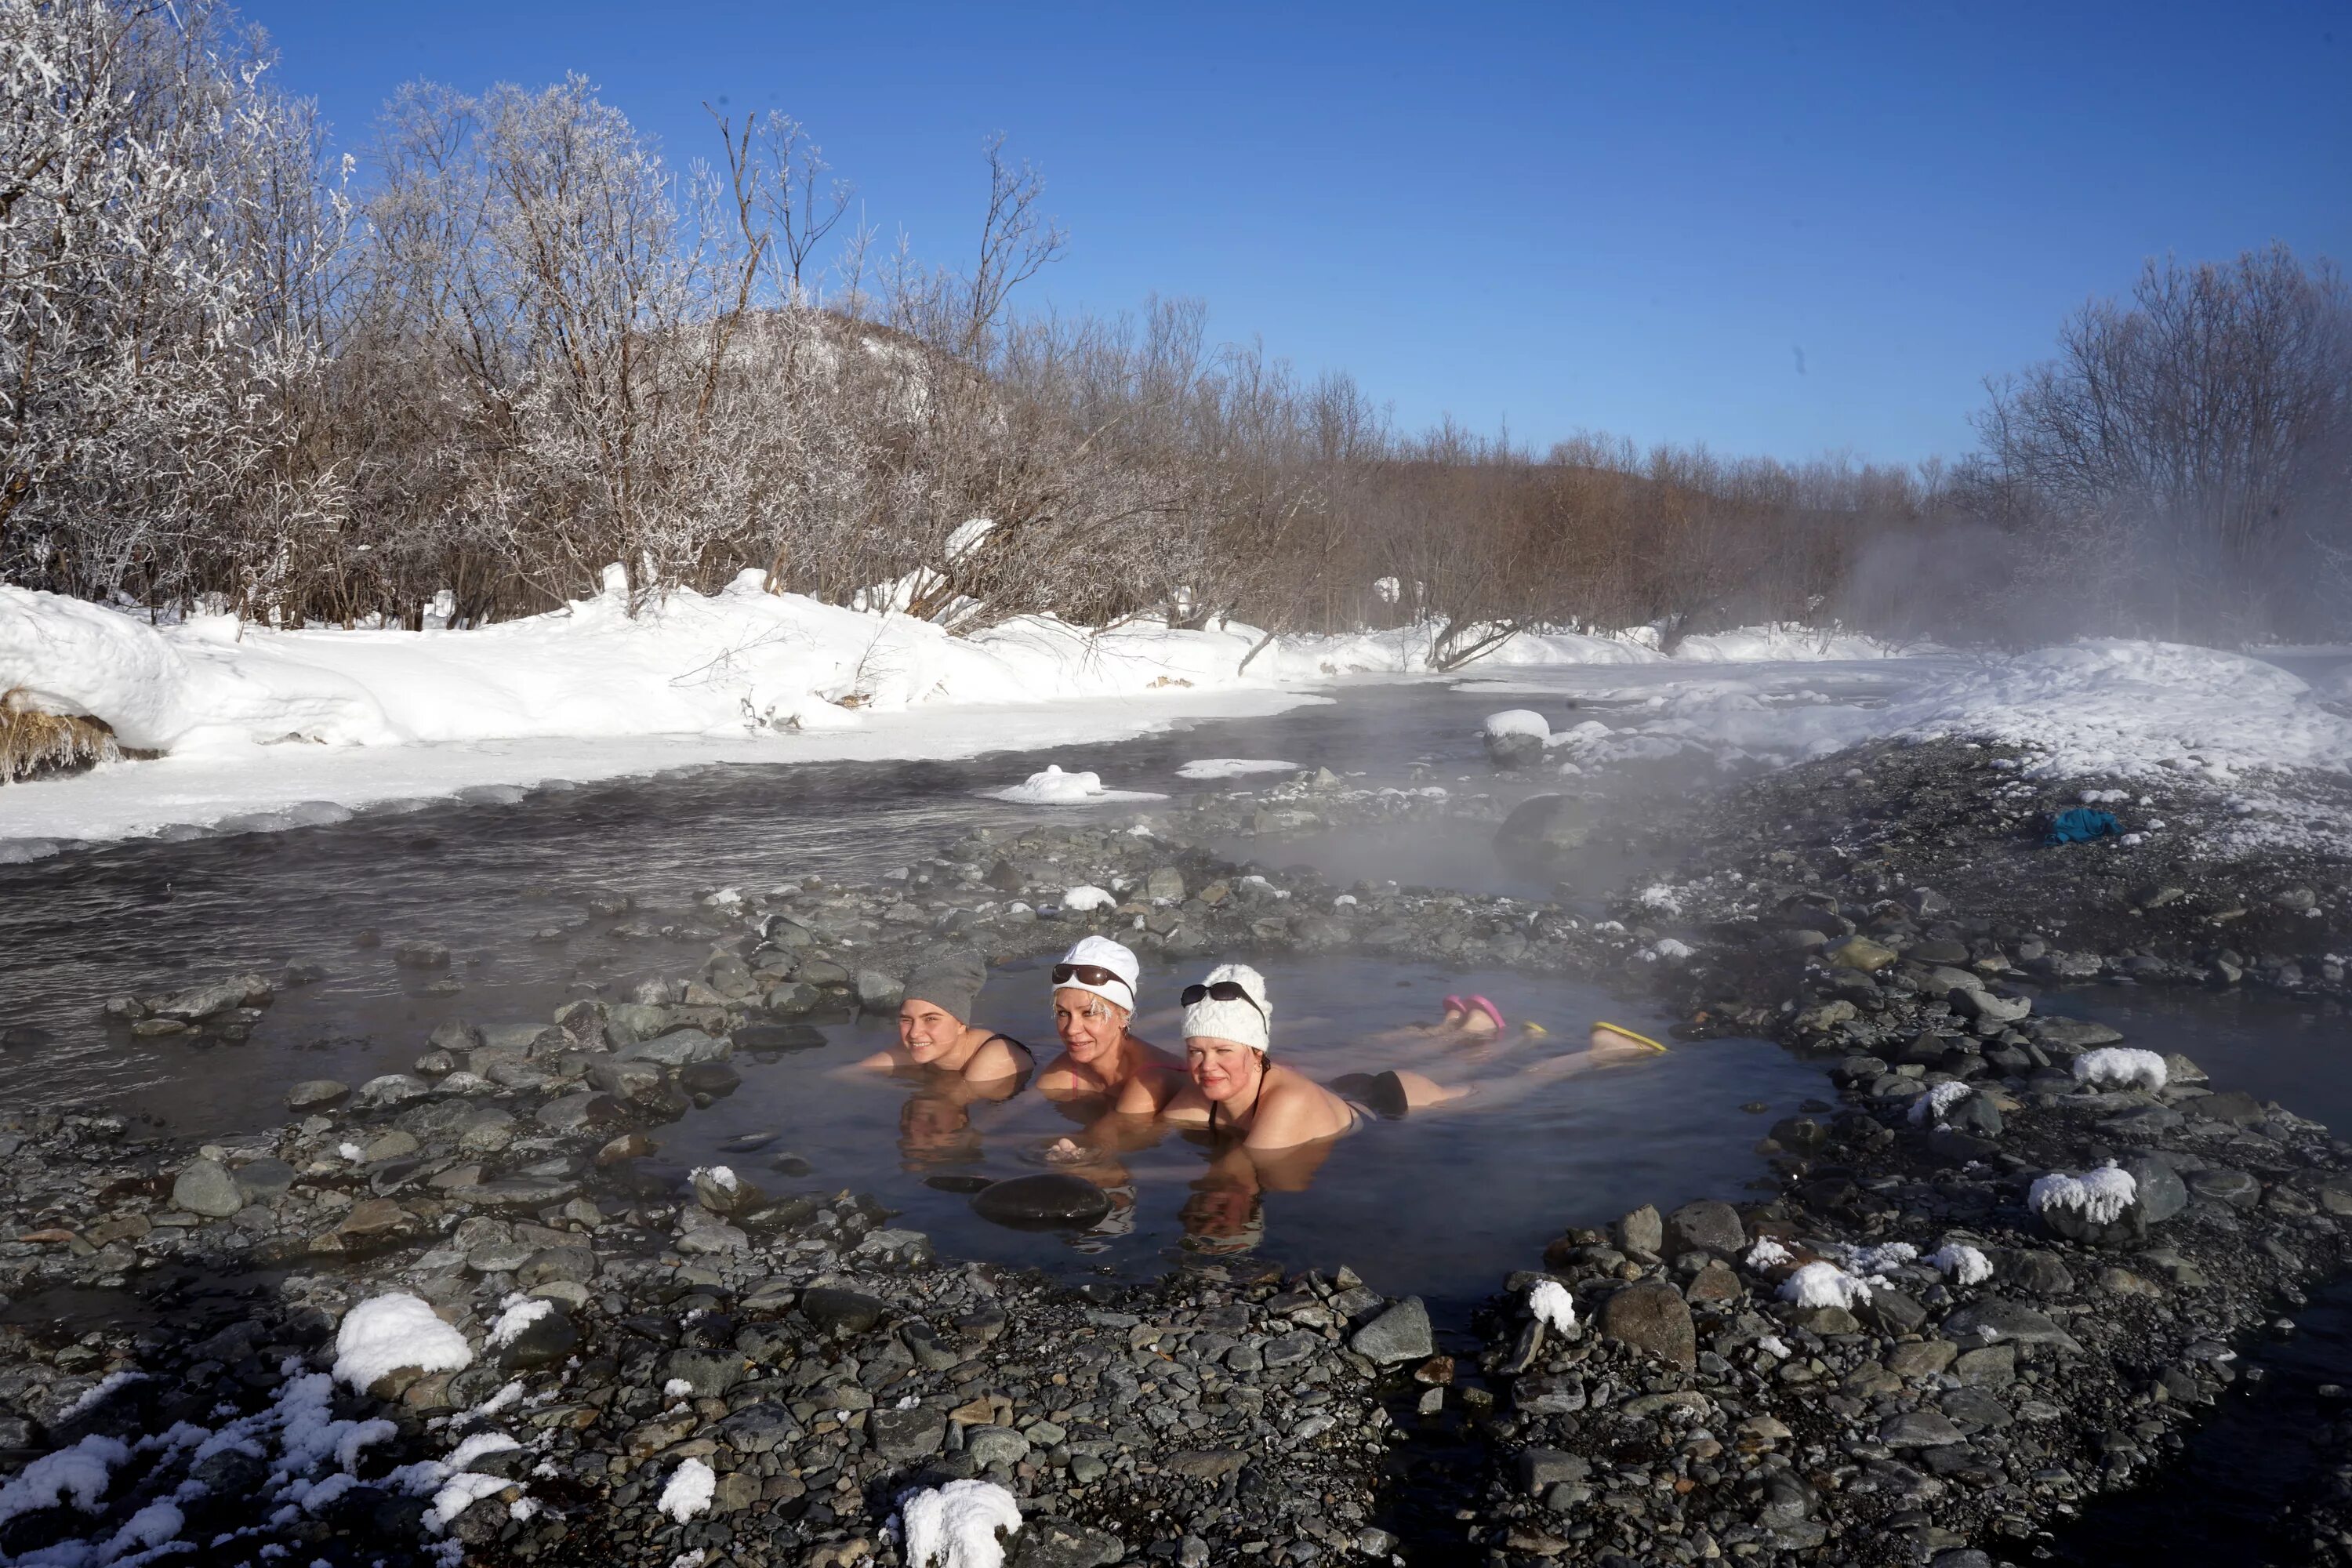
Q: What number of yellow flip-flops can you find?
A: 2